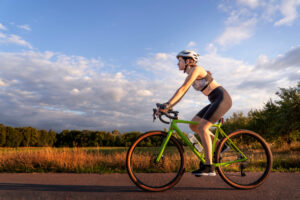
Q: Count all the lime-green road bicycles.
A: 1